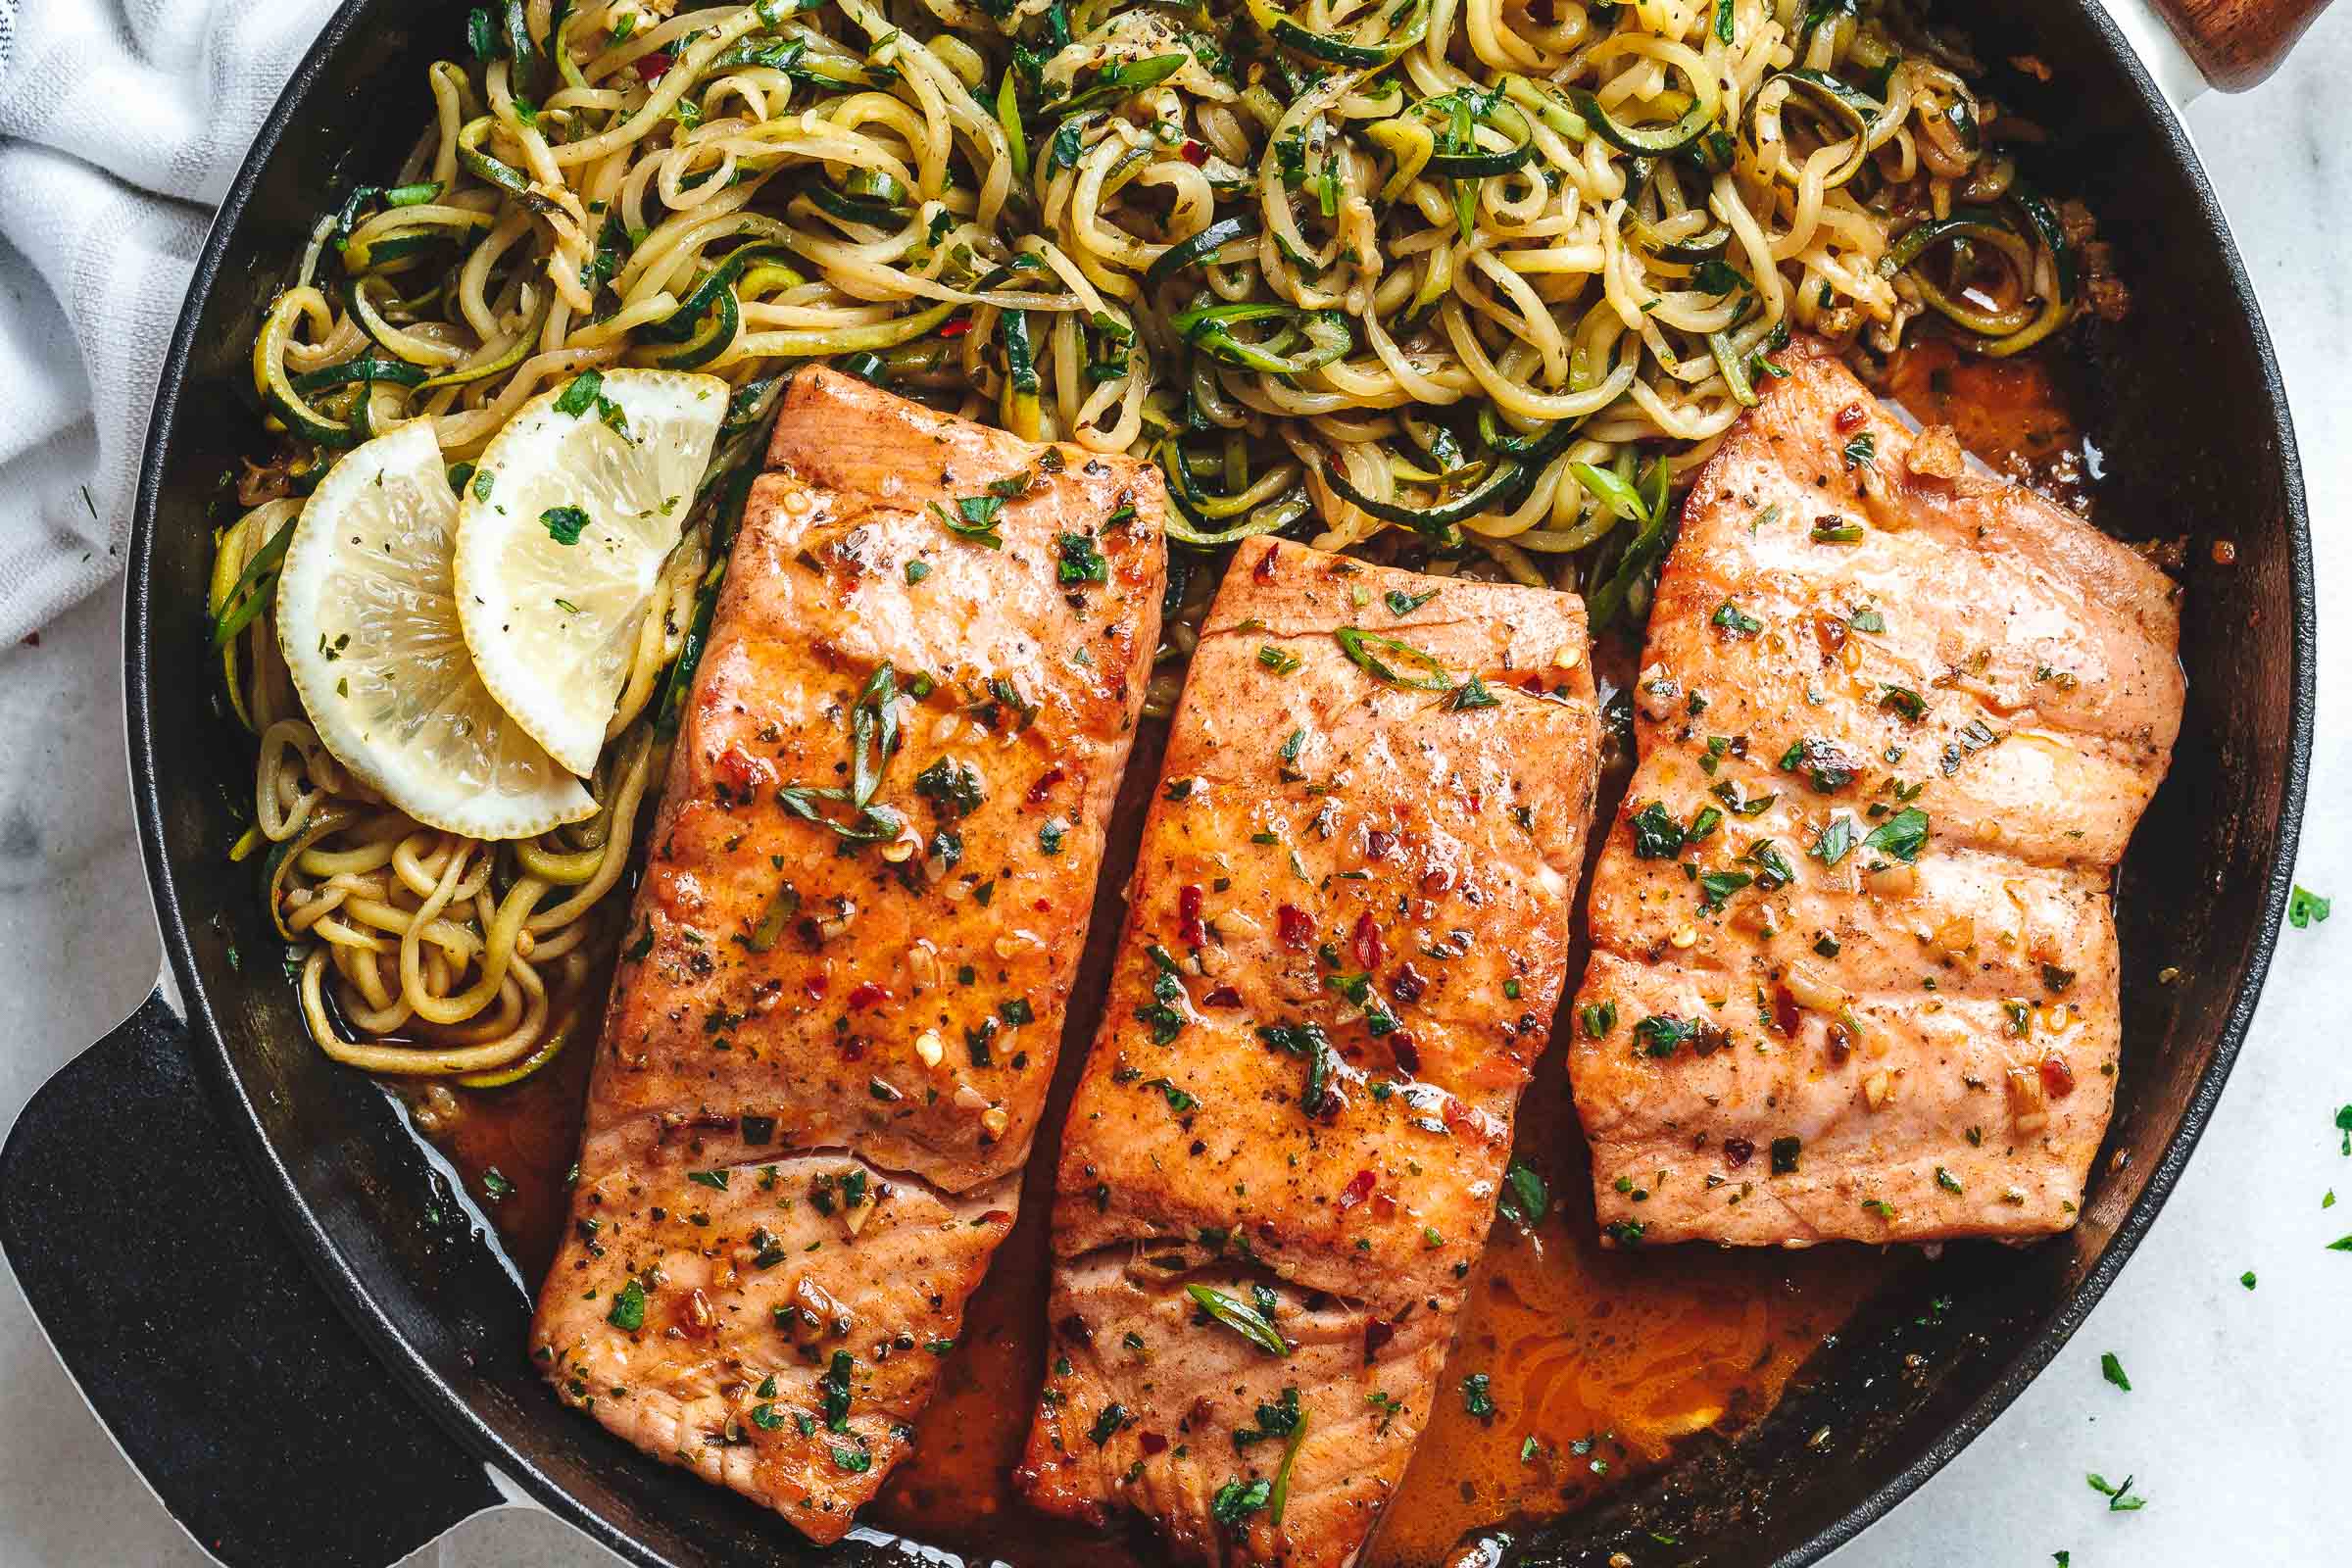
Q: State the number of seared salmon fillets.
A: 3